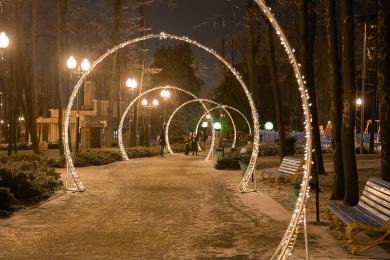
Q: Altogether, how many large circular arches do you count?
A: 5